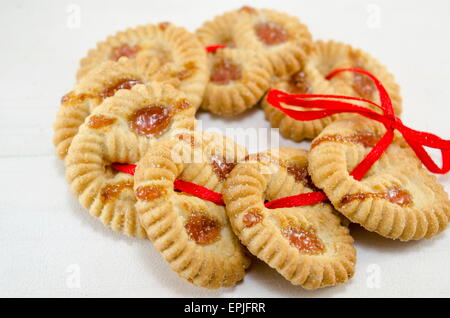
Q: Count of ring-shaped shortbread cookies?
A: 8